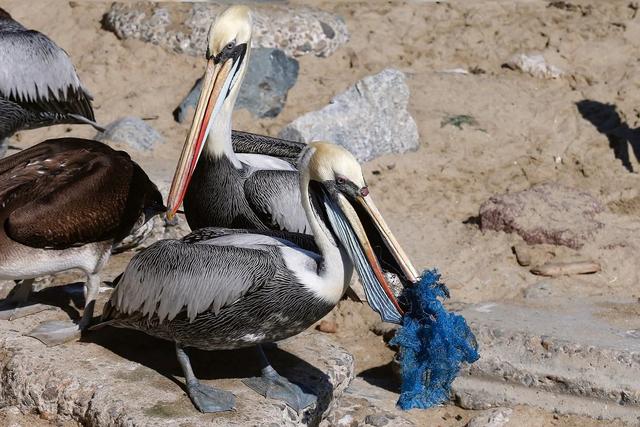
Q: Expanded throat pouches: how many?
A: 1